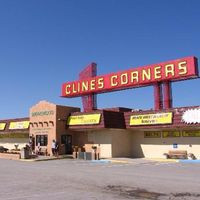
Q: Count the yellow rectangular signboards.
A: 4